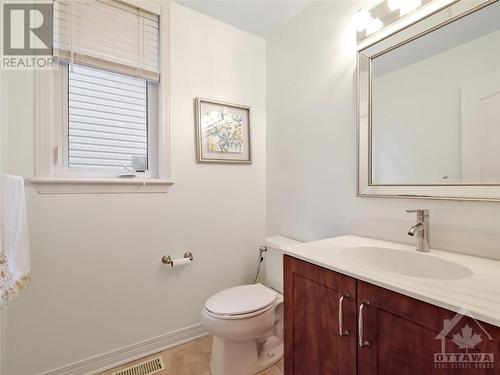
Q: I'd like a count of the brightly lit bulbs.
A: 2